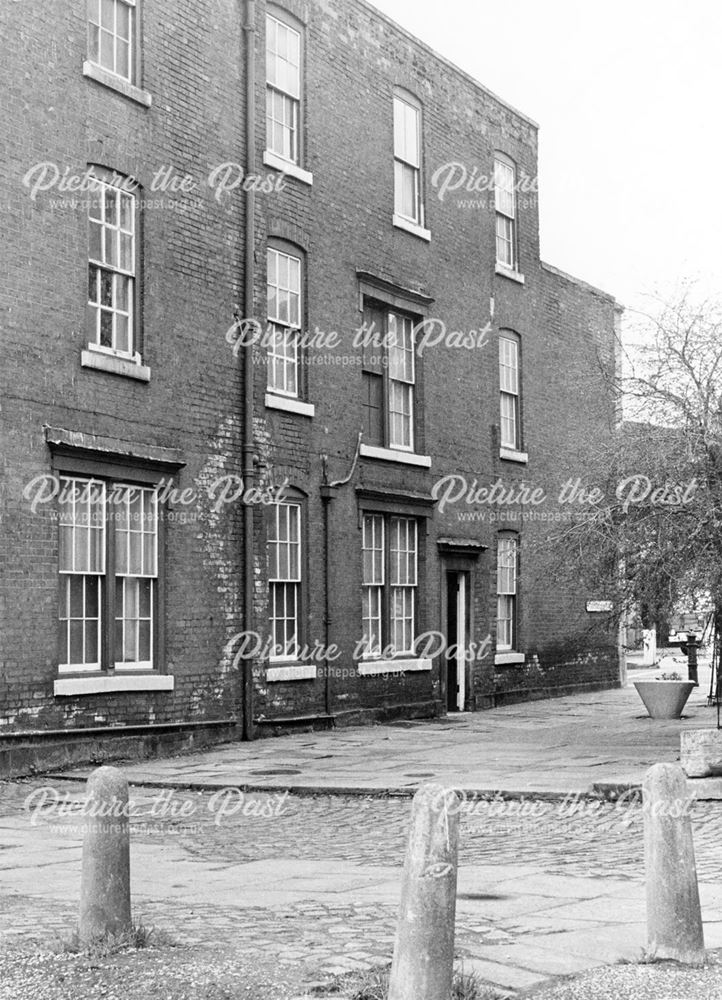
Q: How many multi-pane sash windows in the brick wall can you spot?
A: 12